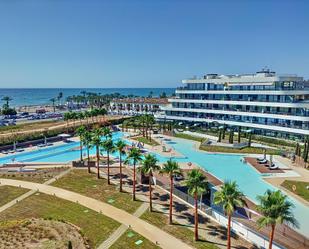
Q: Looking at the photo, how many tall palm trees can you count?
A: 11